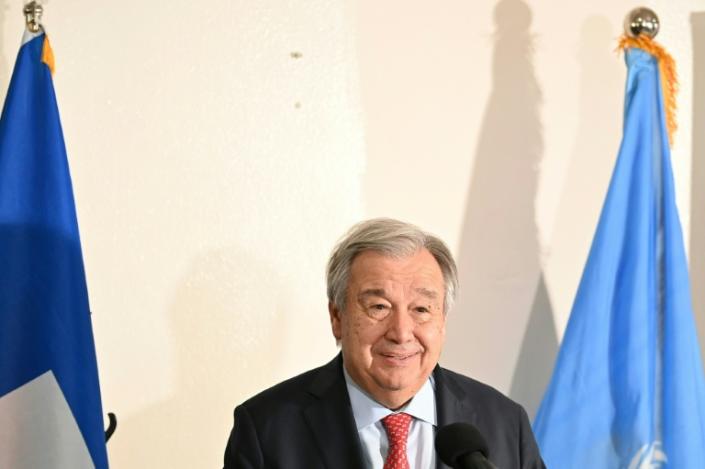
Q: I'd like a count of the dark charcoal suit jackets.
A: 1